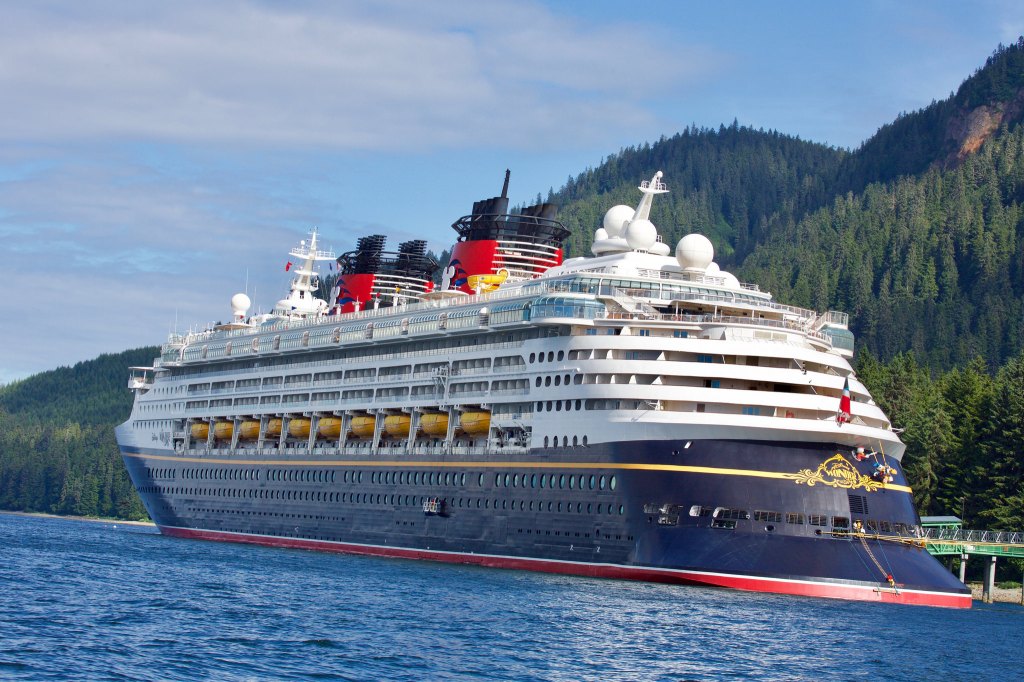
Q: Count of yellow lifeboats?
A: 10